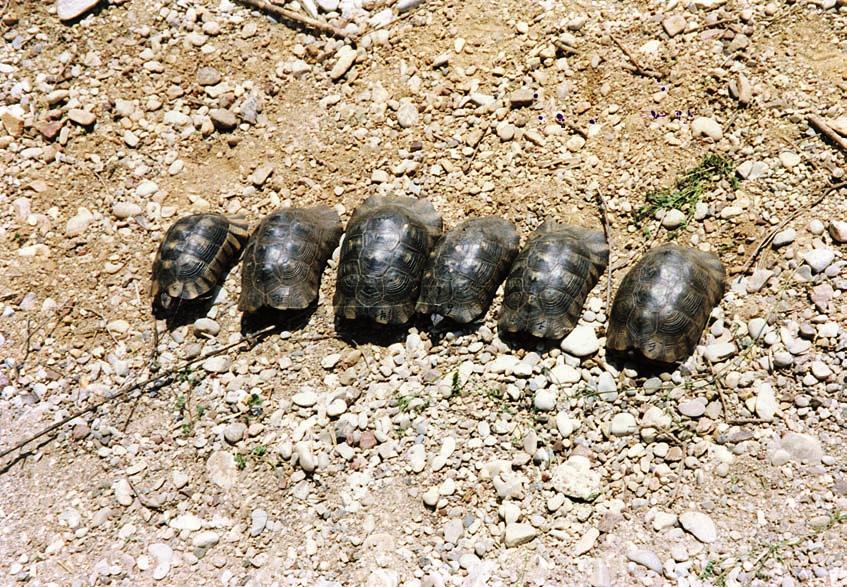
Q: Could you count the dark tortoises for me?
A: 6